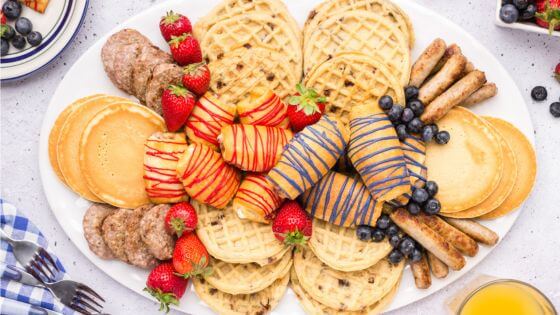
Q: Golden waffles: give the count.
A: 12